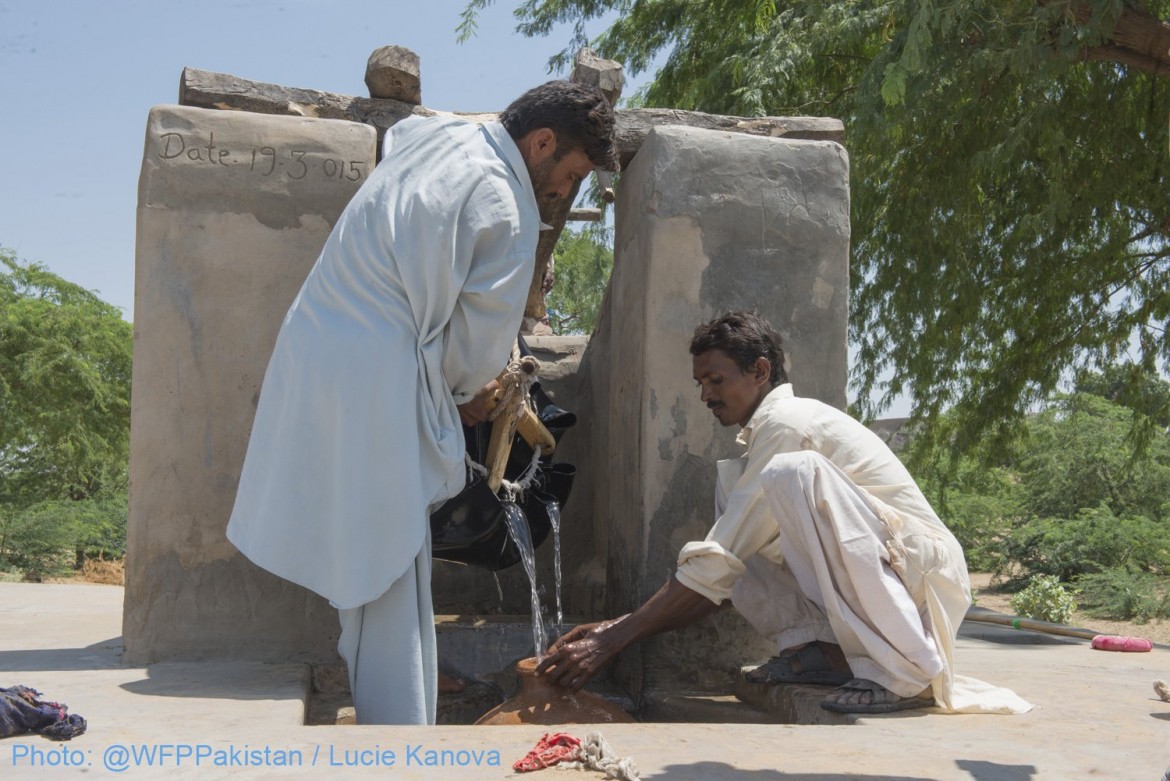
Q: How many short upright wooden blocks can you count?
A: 2